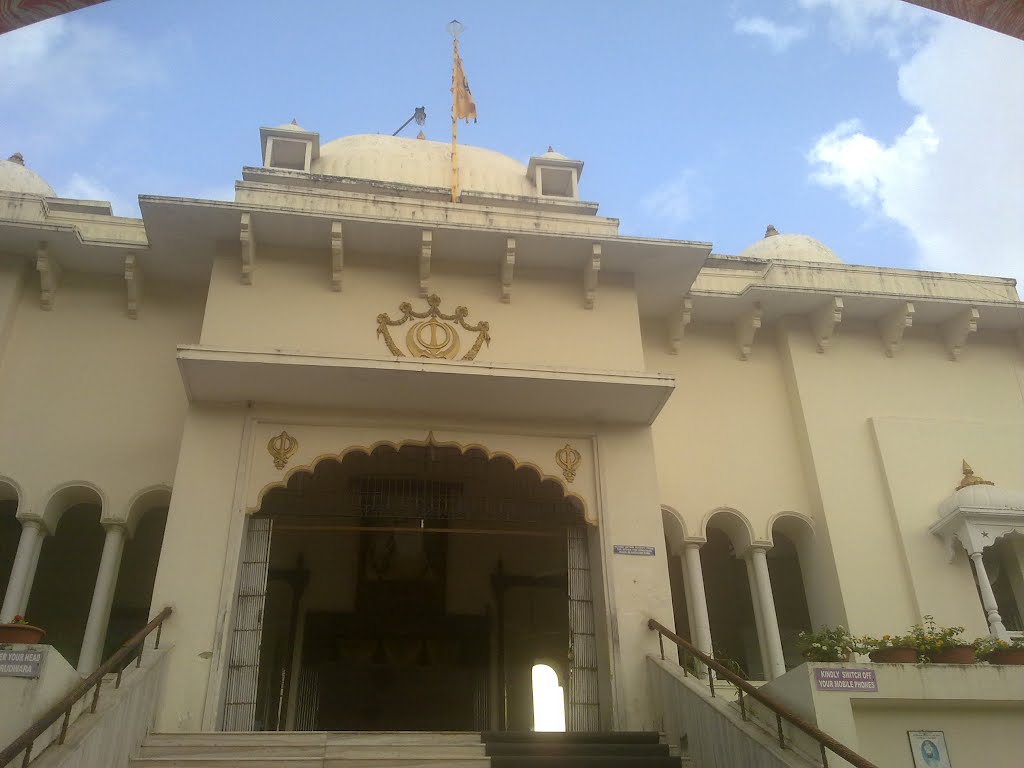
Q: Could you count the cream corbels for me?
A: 12